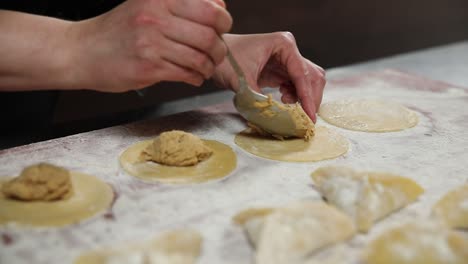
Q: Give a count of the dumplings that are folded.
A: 5